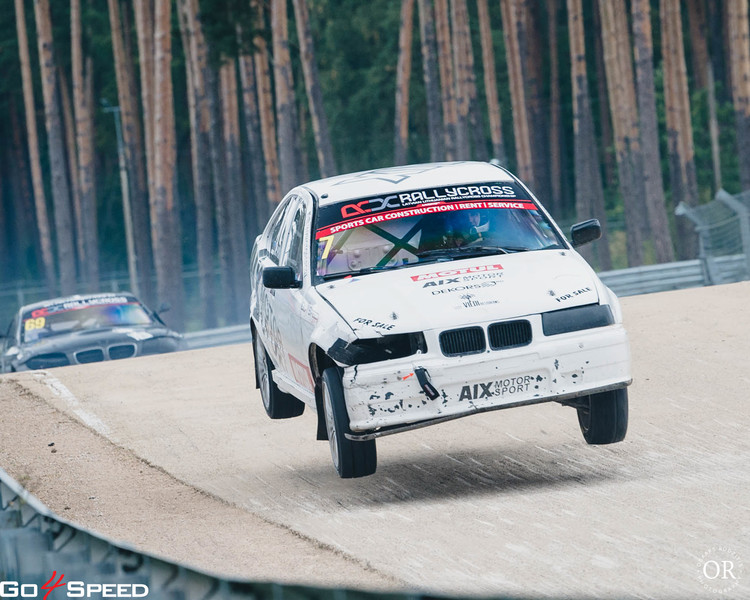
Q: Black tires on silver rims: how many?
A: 2